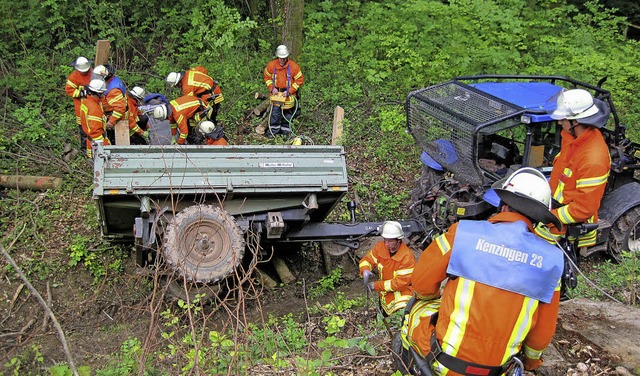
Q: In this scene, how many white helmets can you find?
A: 11